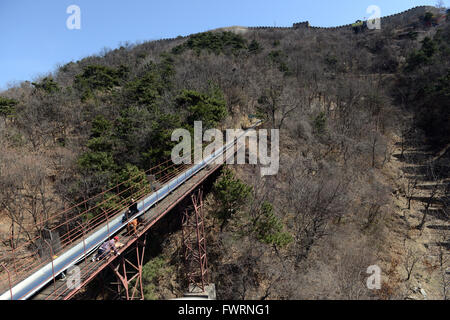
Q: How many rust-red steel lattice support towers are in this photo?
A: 2